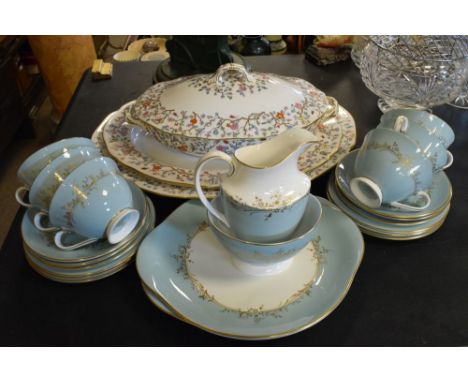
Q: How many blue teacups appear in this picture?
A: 6